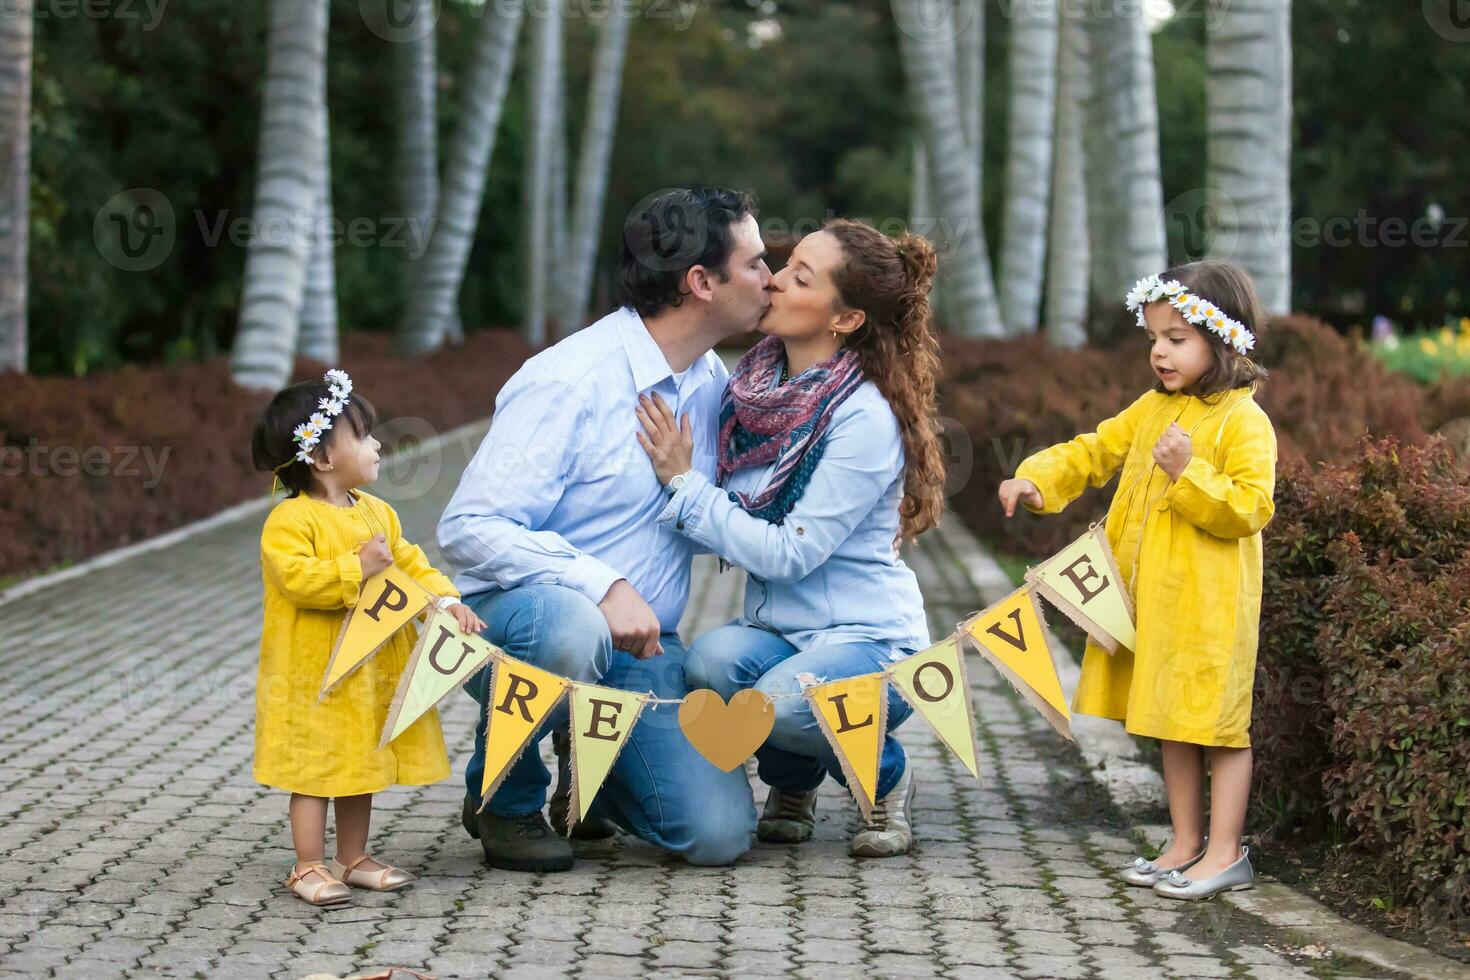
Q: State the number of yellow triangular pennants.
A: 4